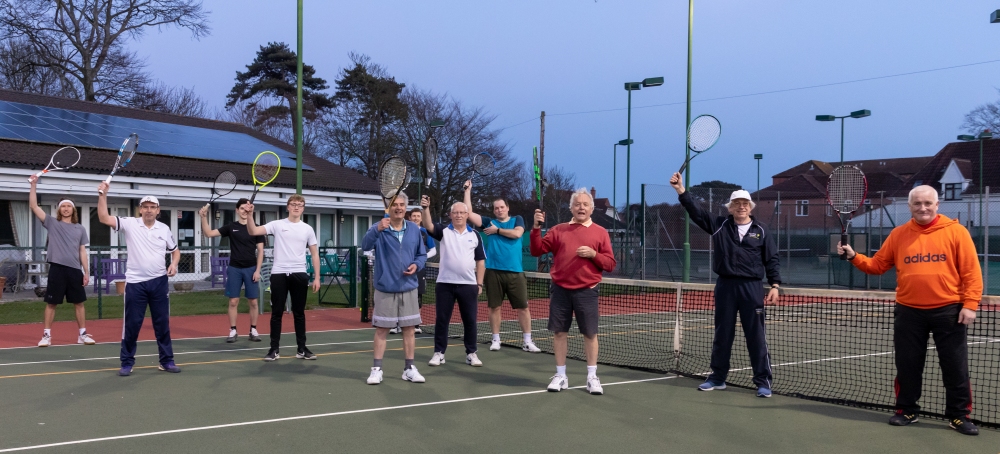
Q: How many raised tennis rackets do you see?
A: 11